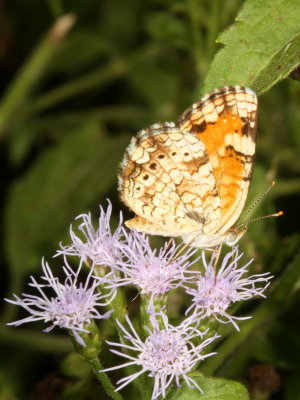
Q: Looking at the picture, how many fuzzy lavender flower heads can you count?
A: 5